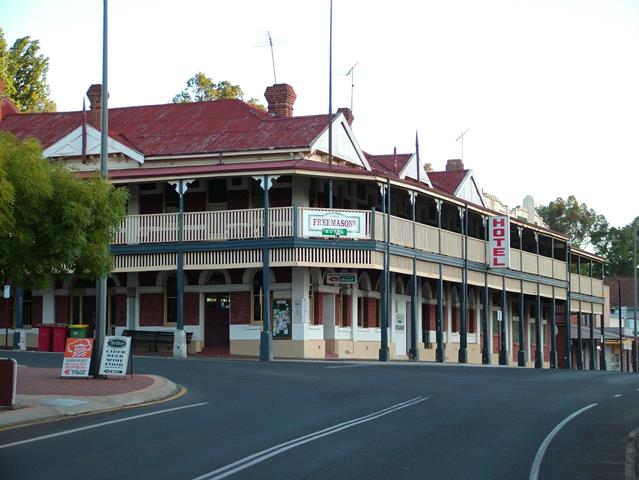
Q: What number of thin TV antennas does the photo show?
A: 3